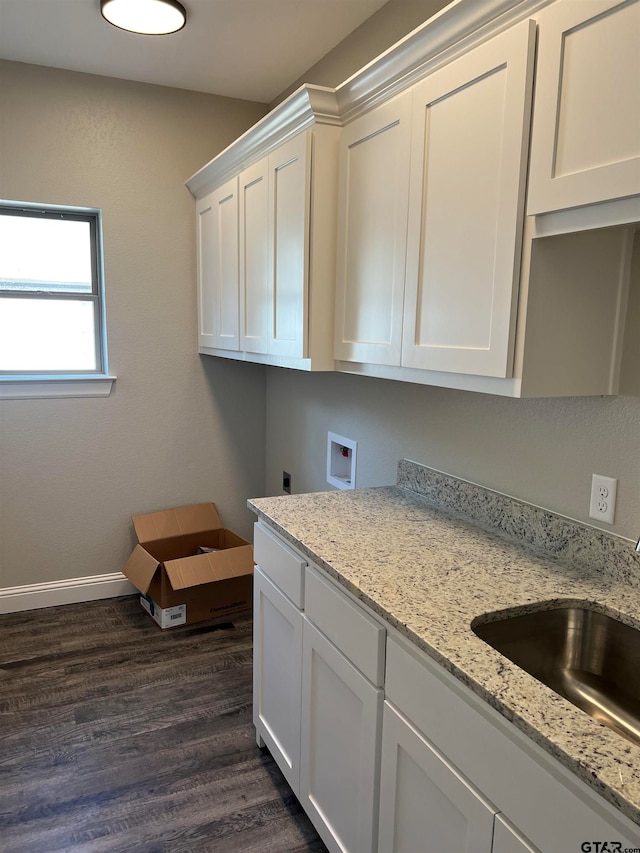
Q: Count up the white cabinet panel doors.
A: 11